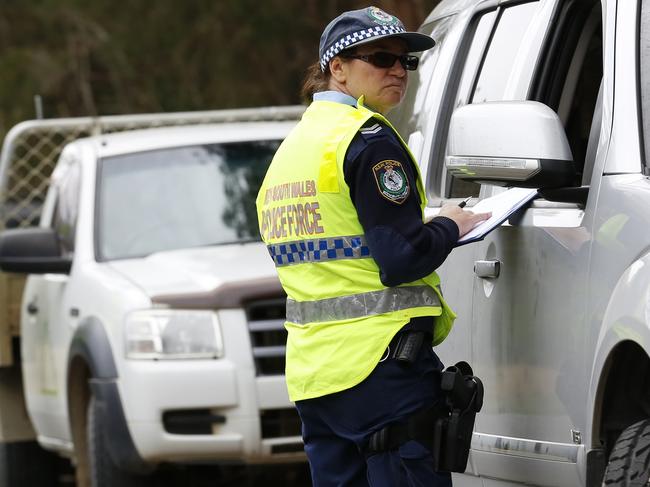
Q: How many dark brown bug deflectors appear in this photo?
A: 1